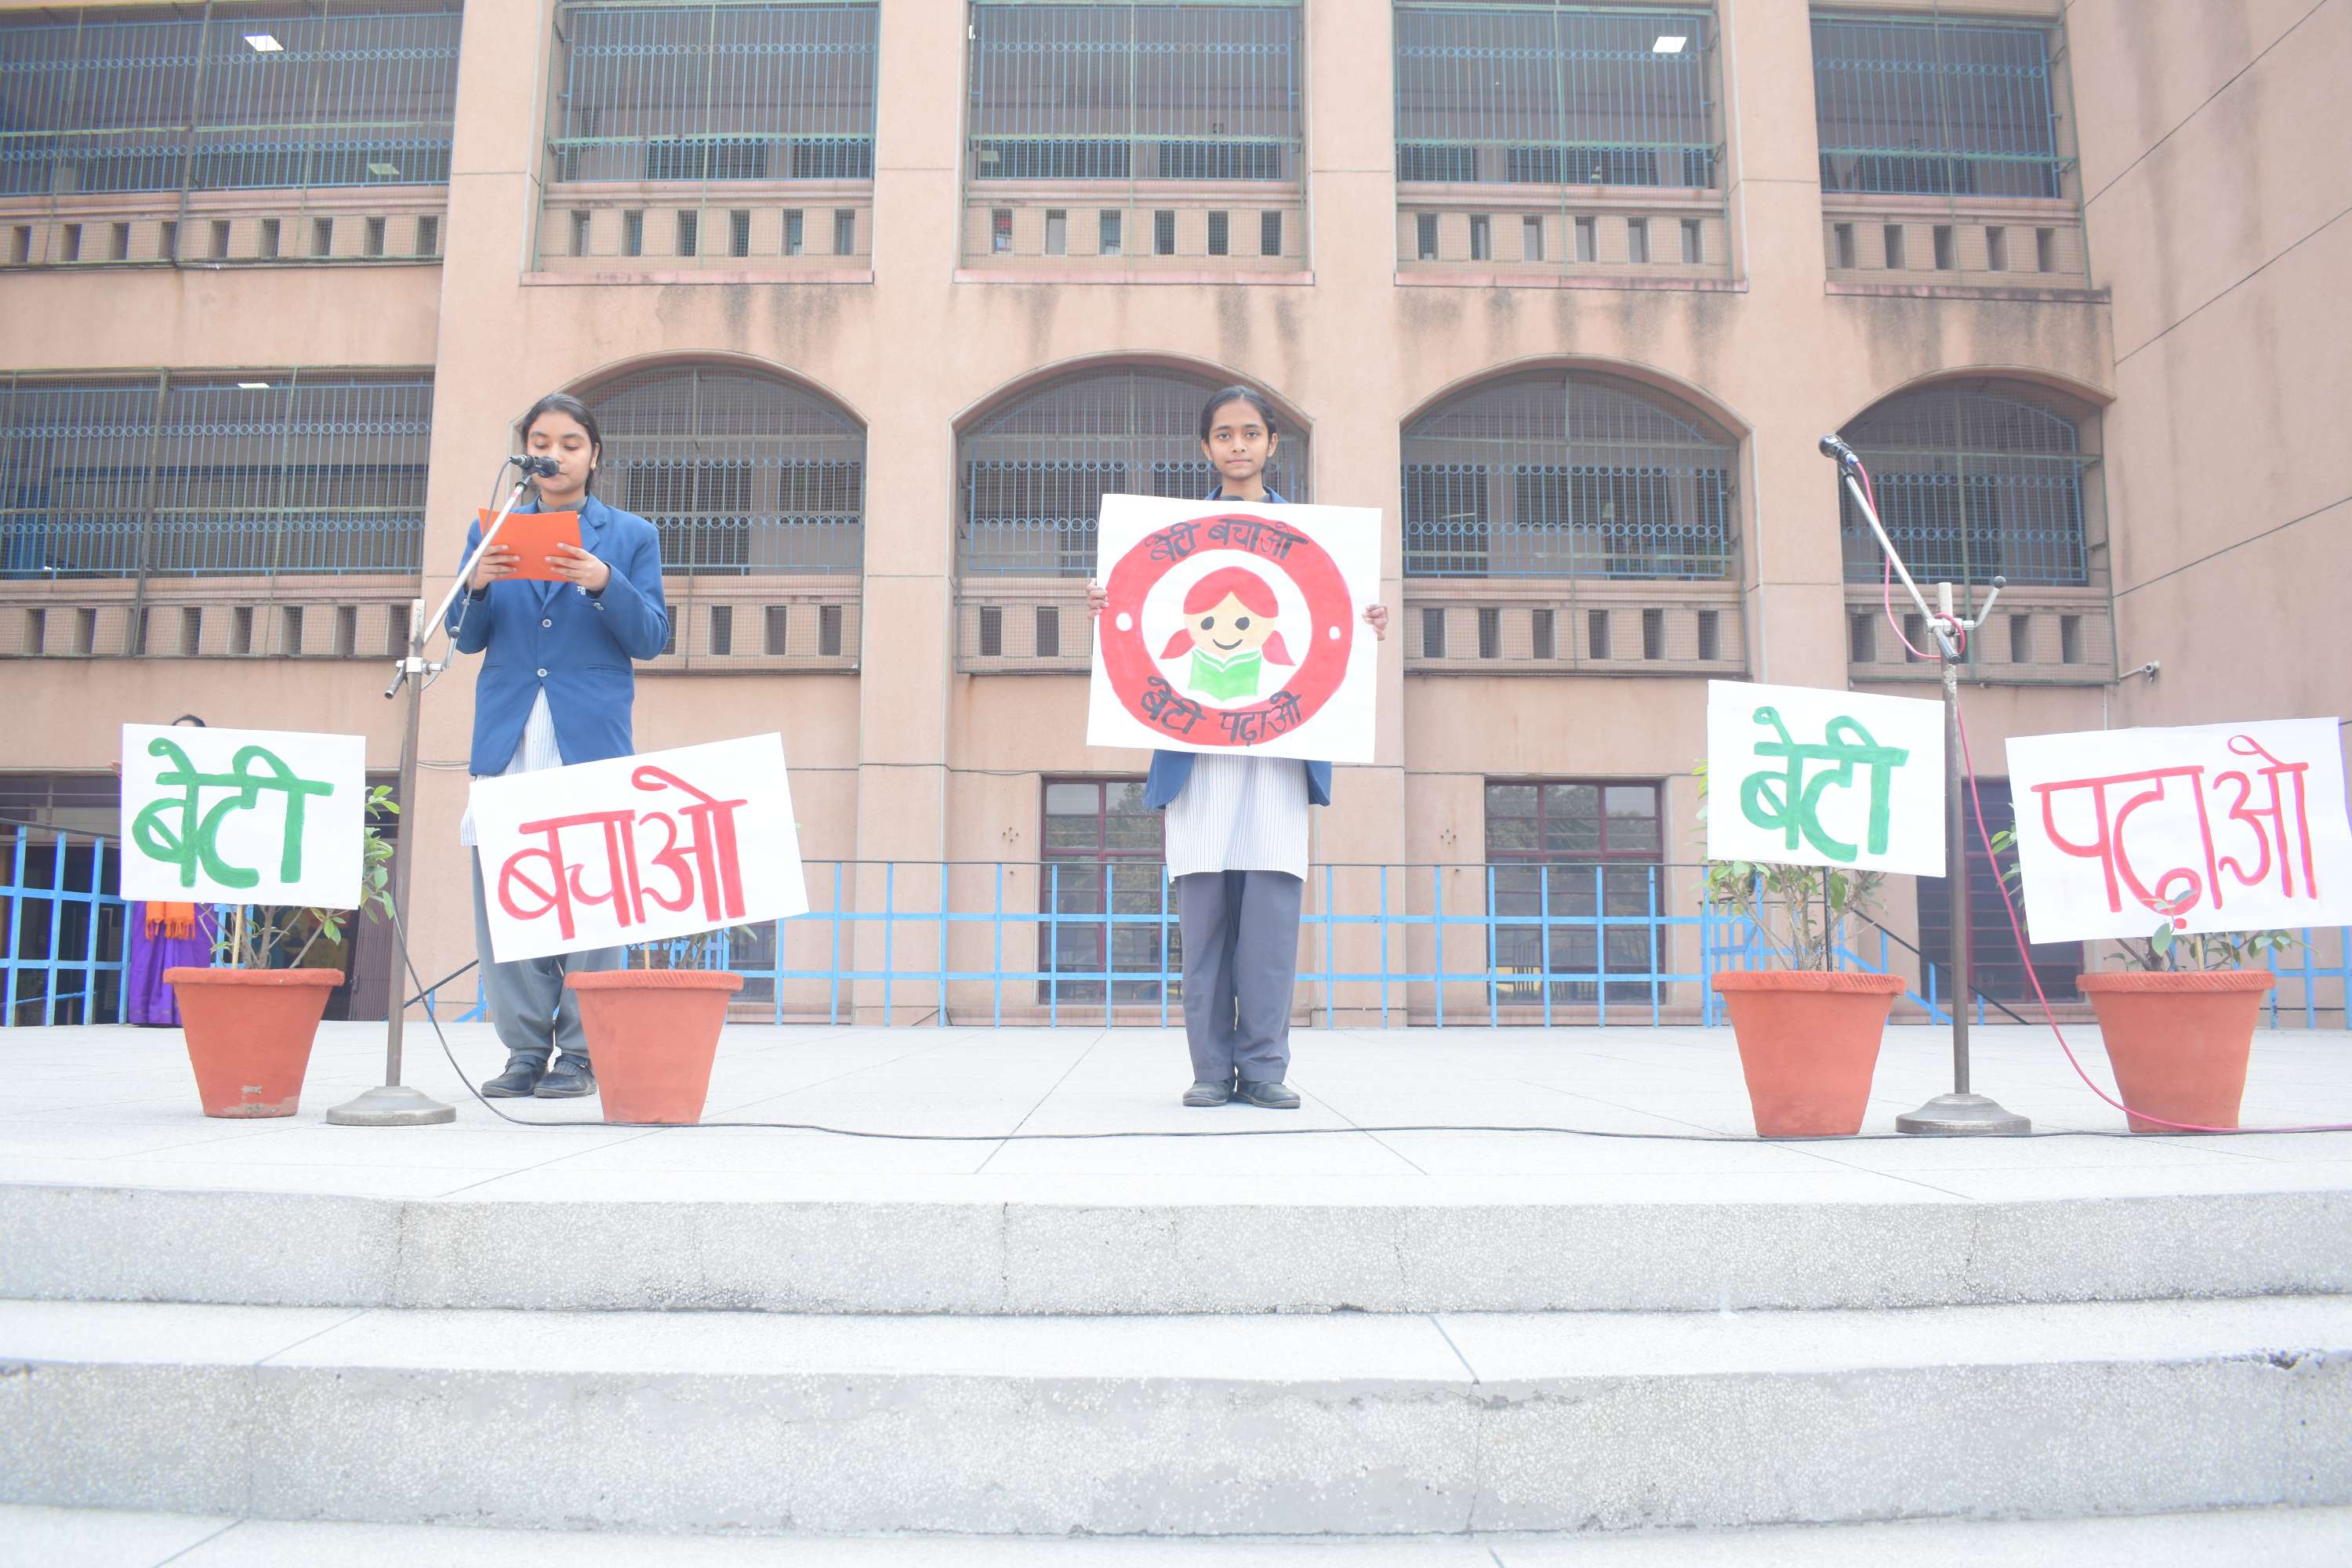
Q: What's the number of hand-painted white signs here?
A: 5